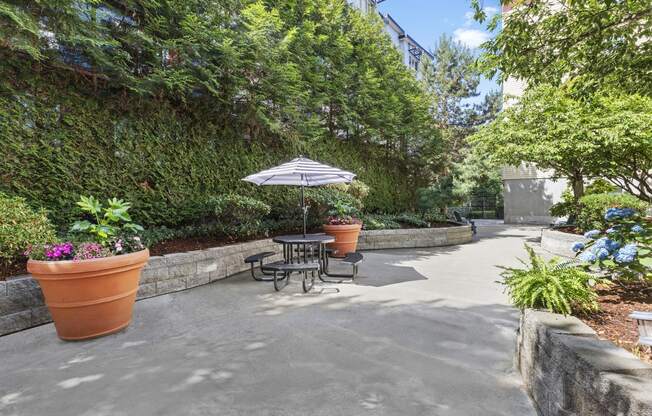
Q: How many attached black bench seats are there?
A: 4